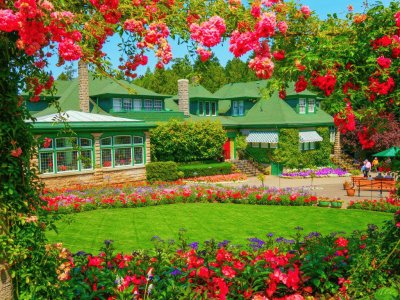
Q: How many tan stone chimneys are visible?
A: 2